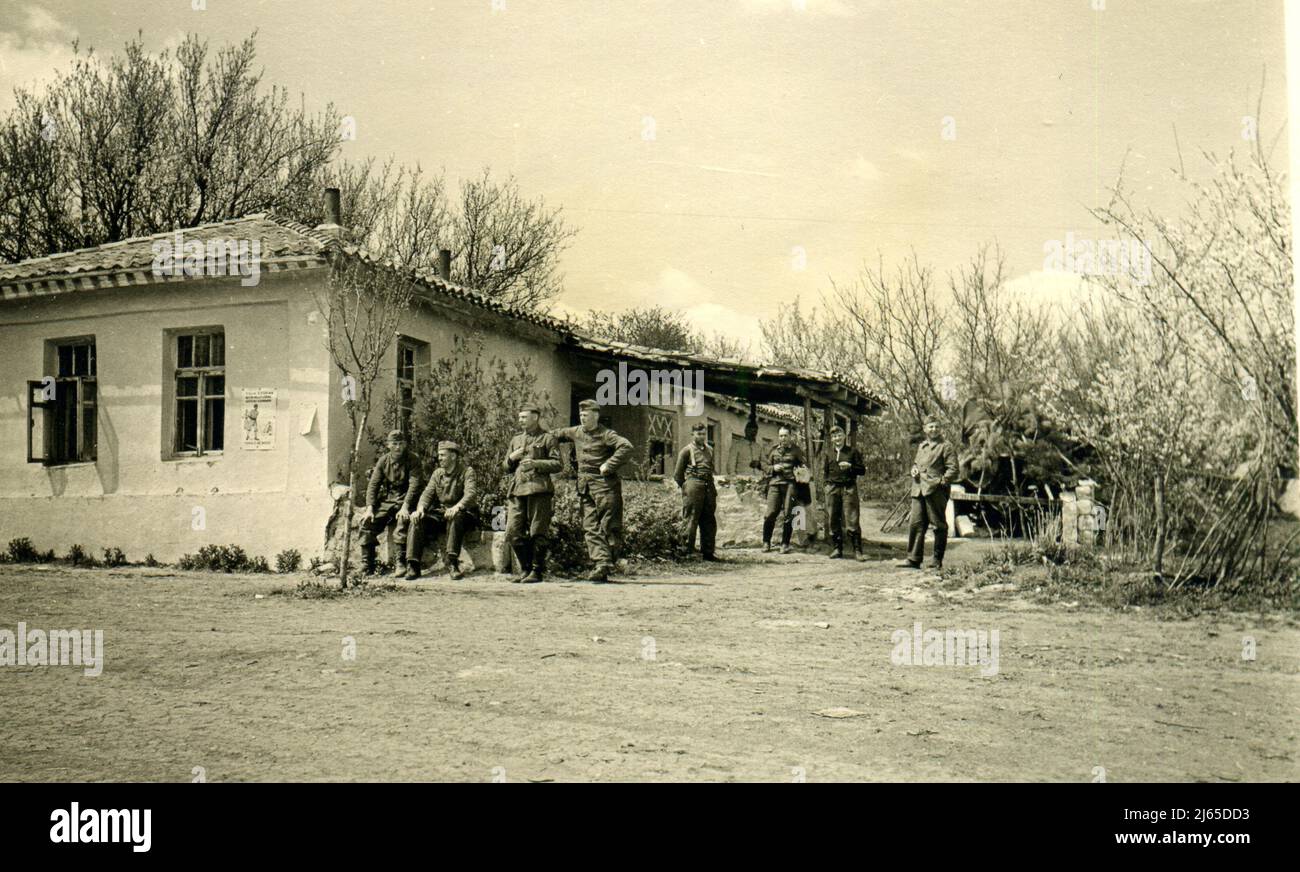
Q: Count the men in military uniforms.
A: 8